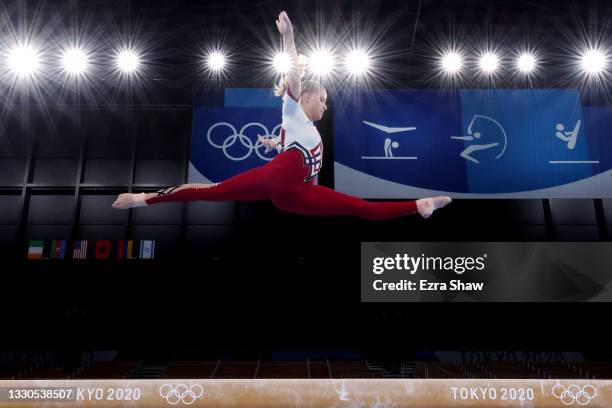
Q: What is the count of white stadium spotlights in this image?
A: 11